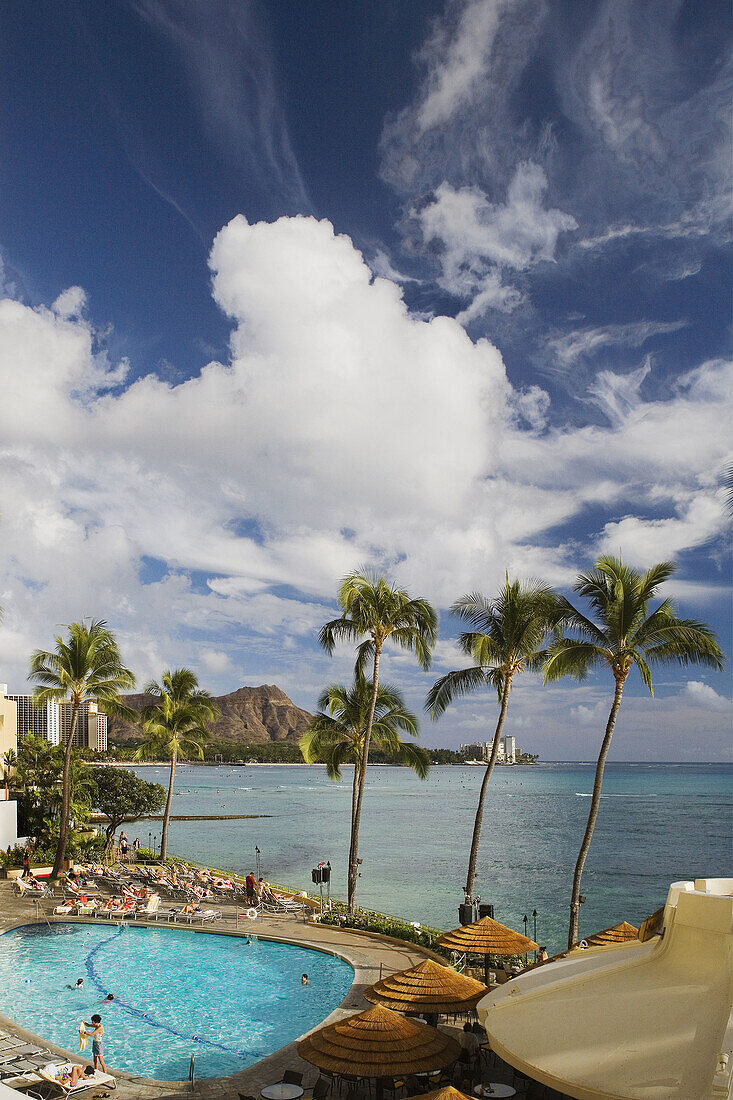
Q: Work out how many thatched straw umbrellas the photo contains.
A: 5